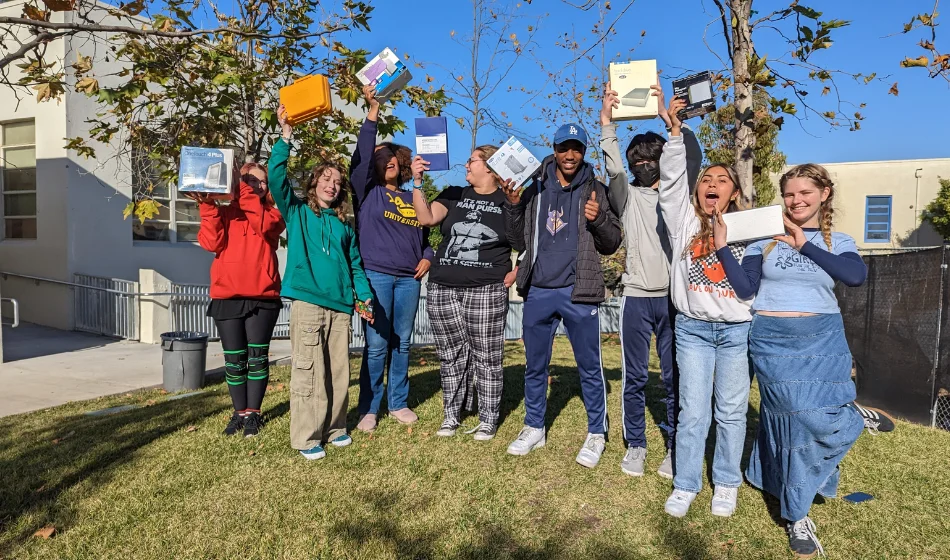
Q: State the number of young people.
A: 8